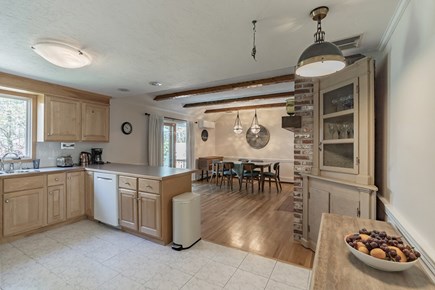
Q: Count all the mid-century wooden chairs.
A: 6